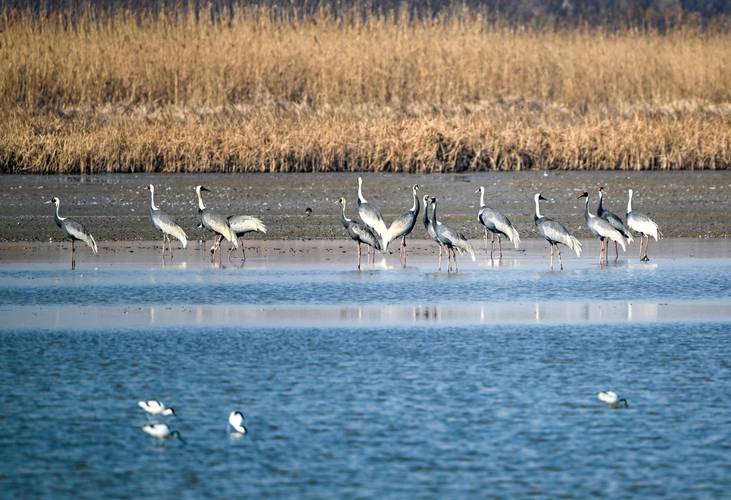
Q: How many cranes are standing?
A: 14